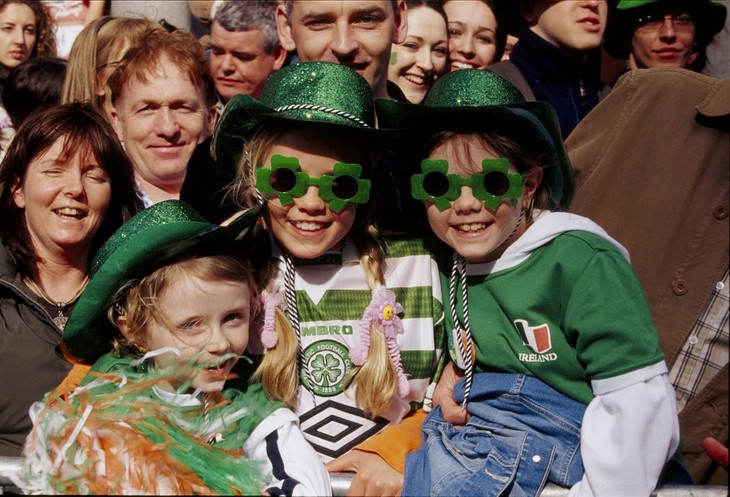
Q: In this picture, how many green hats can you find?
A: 4